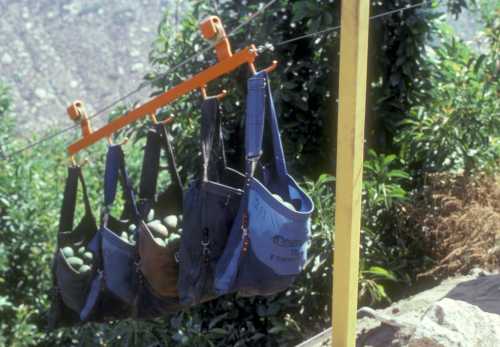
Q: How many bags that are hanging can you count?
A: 5